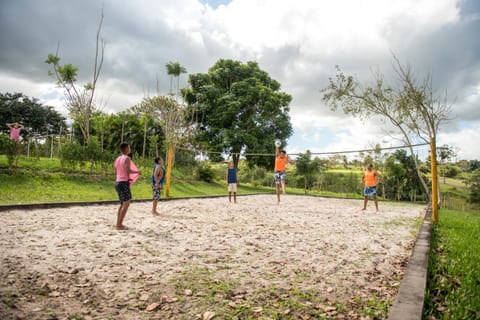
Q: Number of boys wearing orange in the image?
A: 2